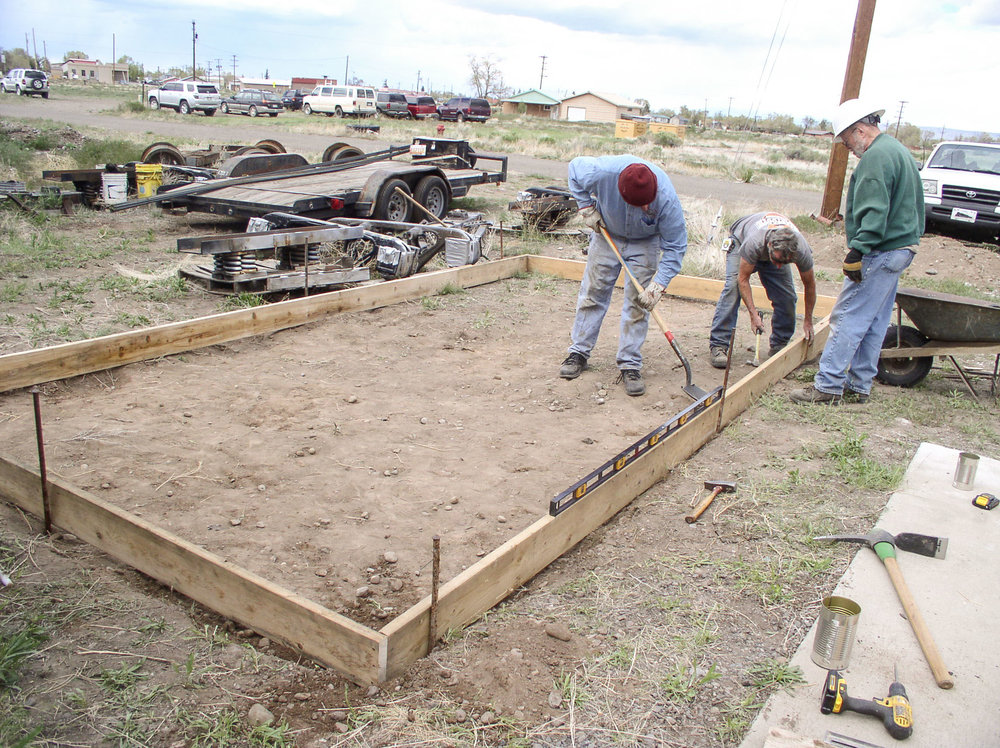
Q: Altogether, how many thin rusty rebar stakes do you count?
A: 5